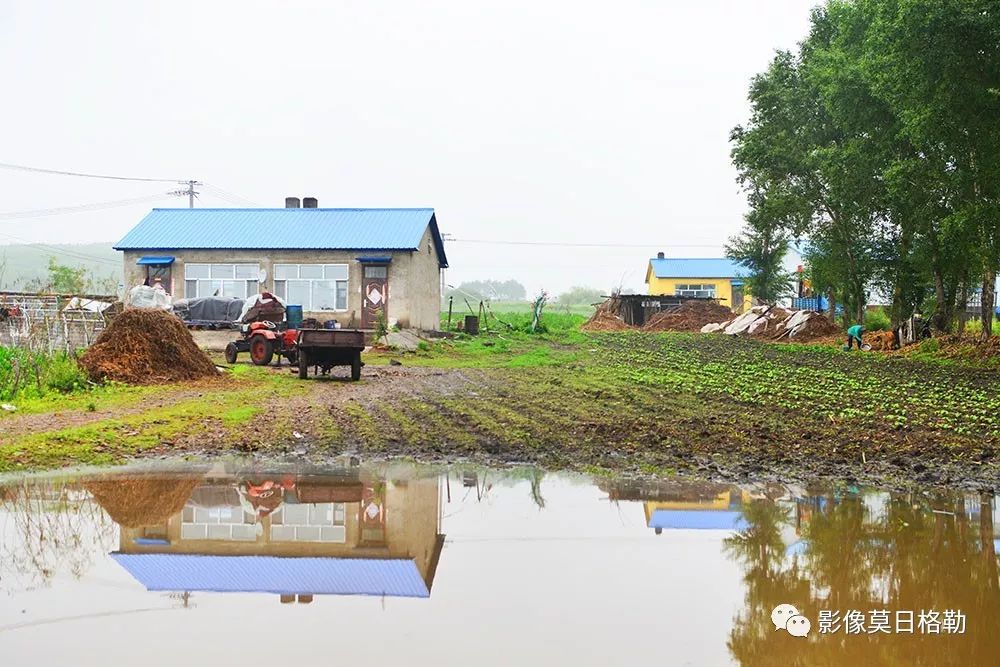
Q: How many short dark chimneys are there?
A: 3